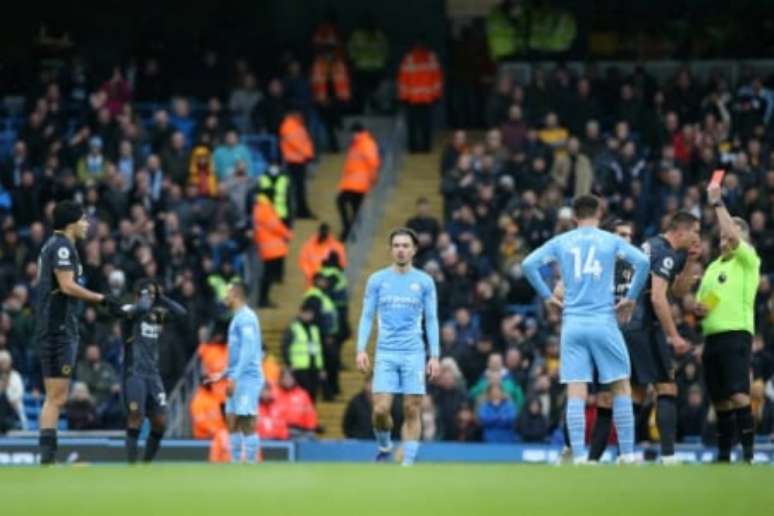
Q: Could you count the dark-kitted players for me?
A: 4